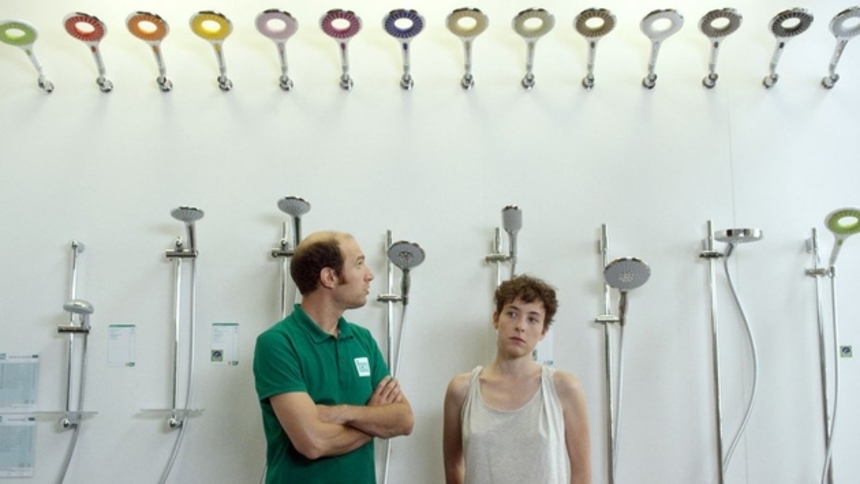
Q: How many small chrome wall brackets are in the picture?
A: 14